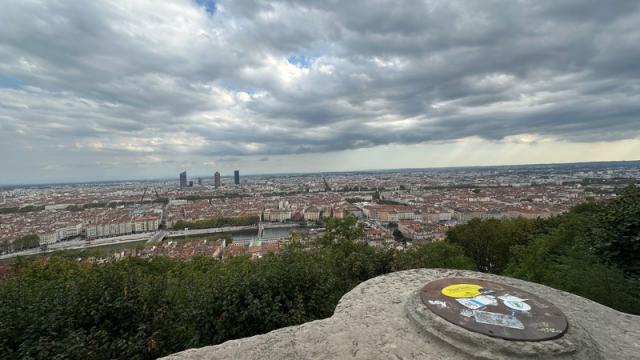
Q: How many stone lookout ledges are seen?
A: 1